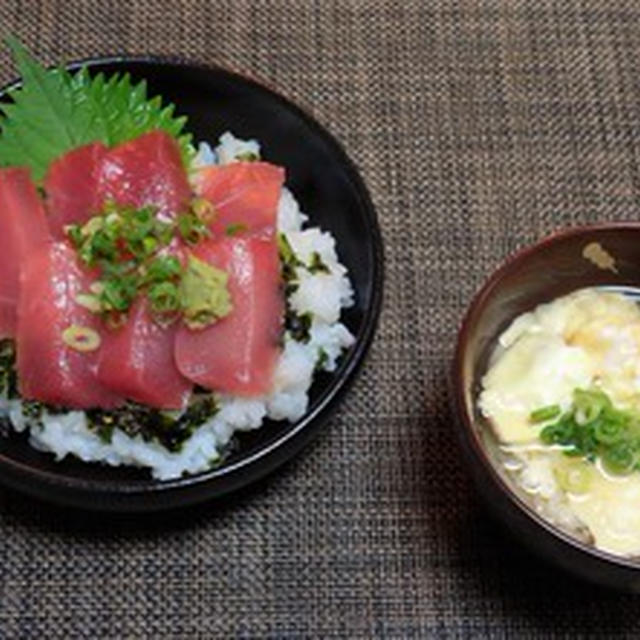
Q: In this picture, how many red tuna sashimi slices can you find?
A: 7